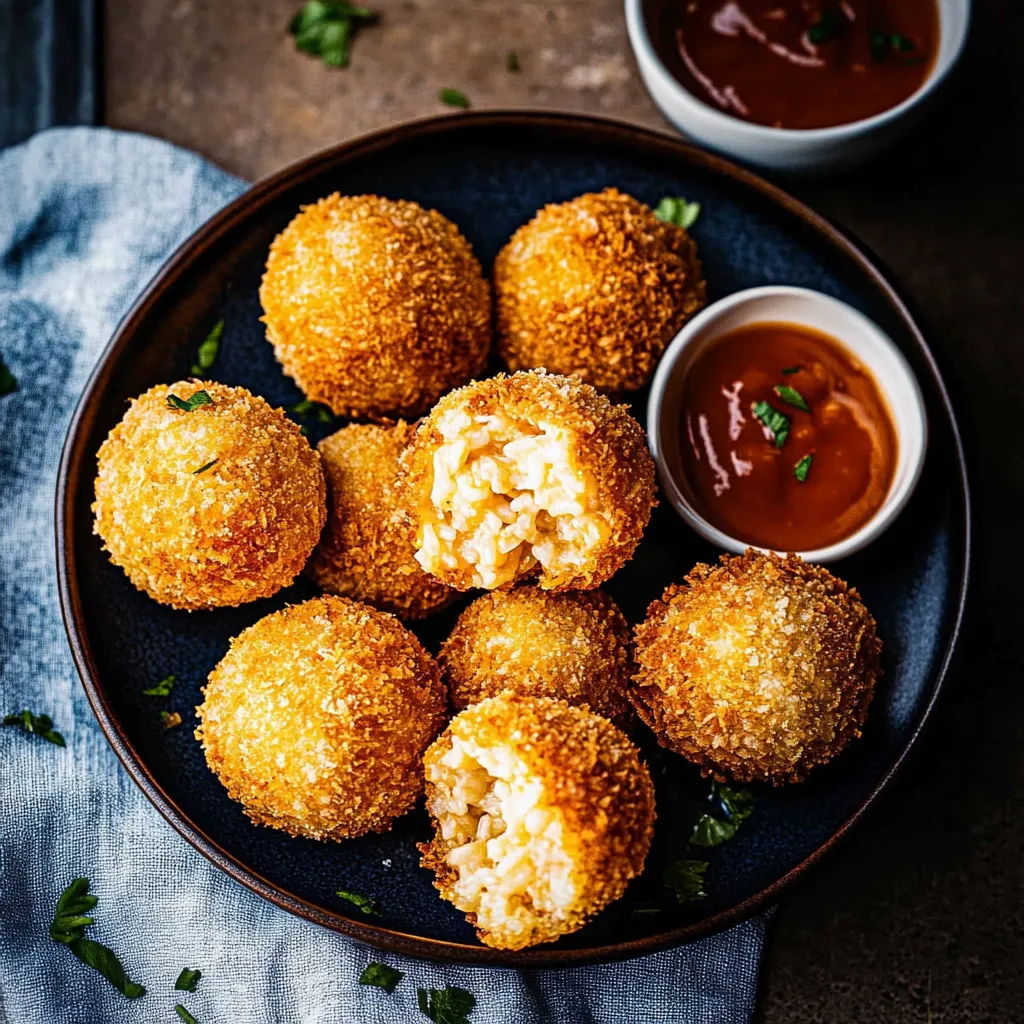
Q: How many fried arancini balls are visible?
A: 9